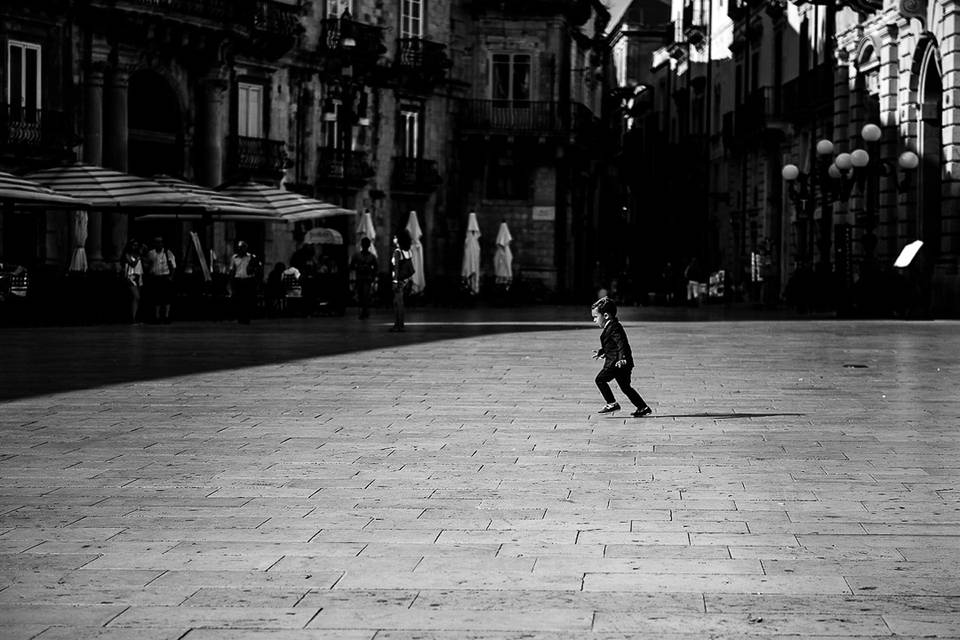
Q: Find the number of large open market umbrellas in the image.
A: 4